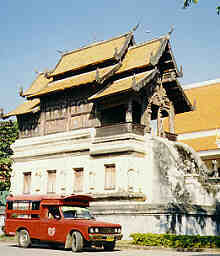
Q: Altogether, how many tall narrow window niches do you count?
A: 4